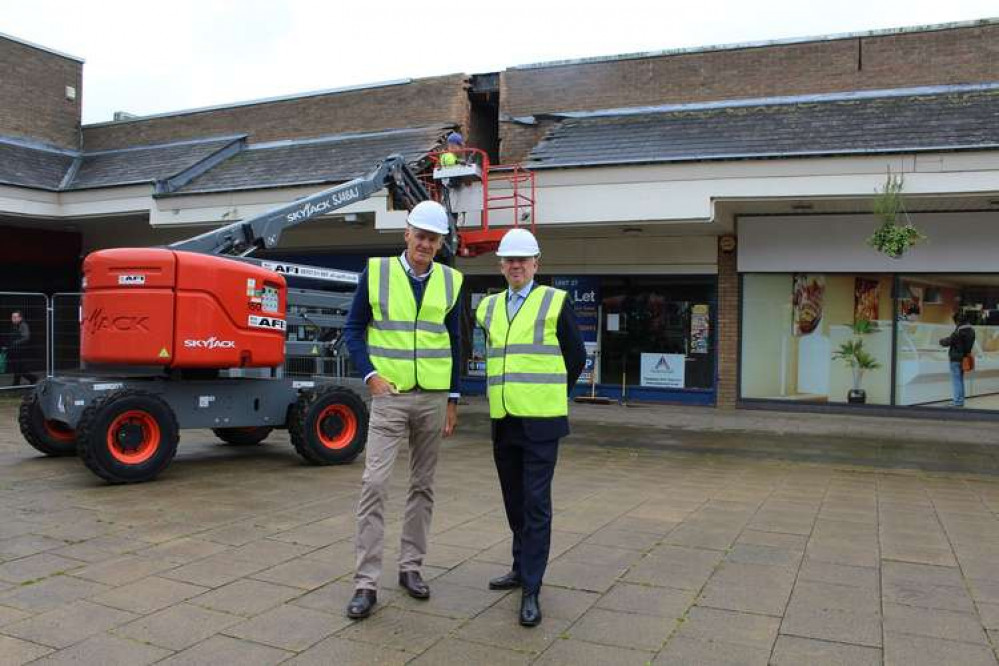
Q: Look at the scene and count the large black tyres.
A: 4